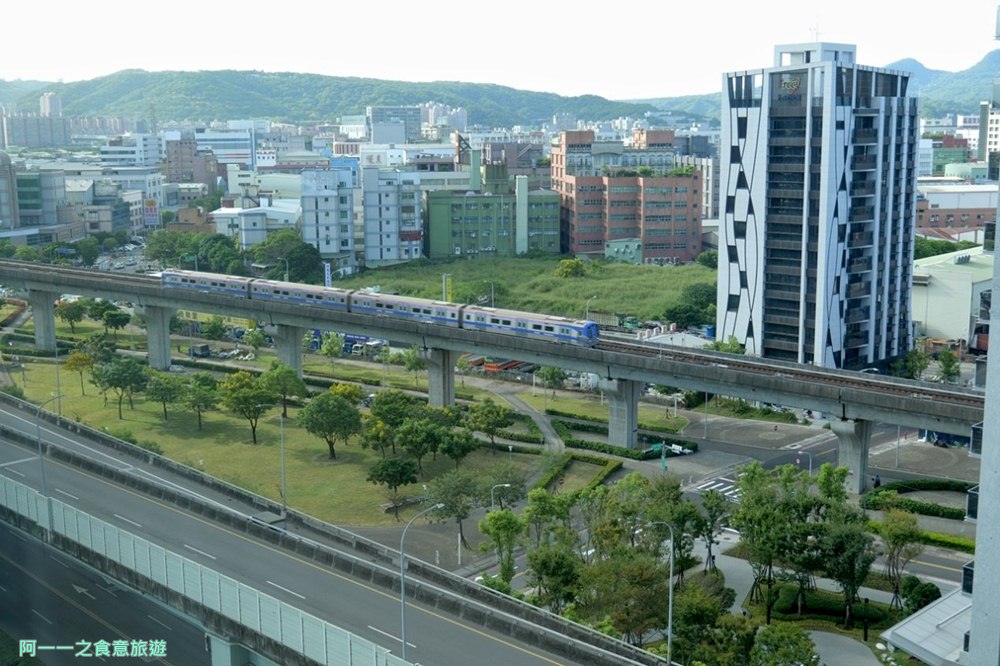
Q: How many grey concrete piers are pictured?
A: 6